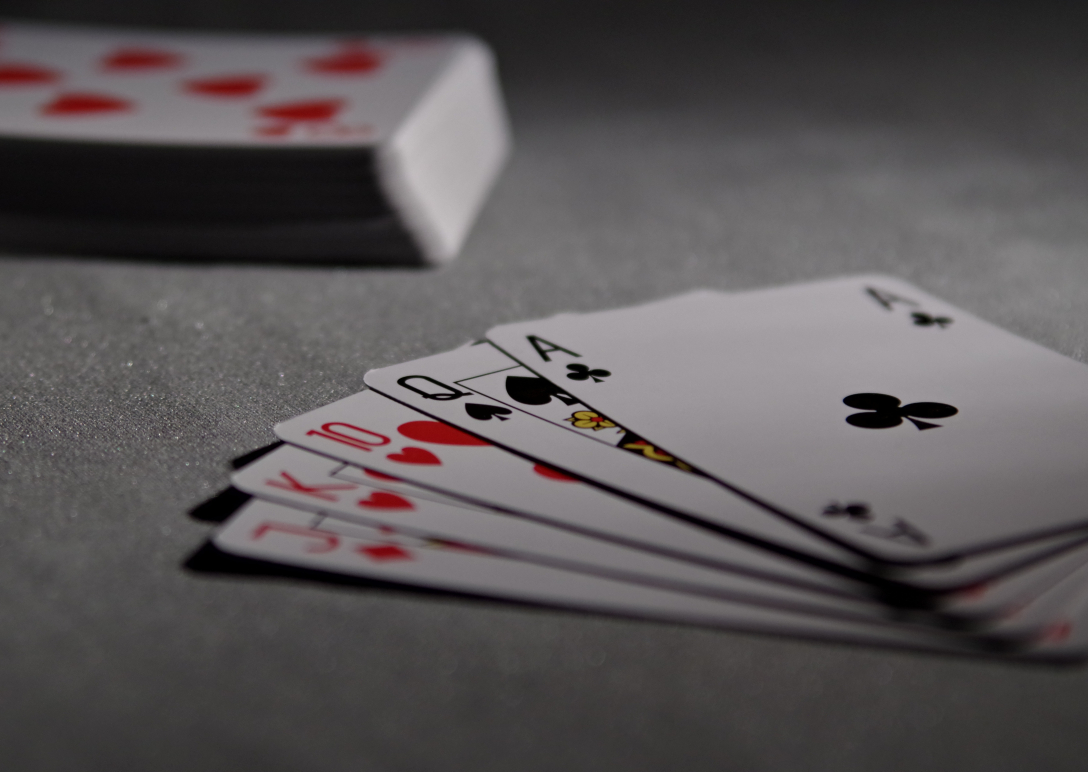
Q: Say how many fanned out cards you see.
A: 5